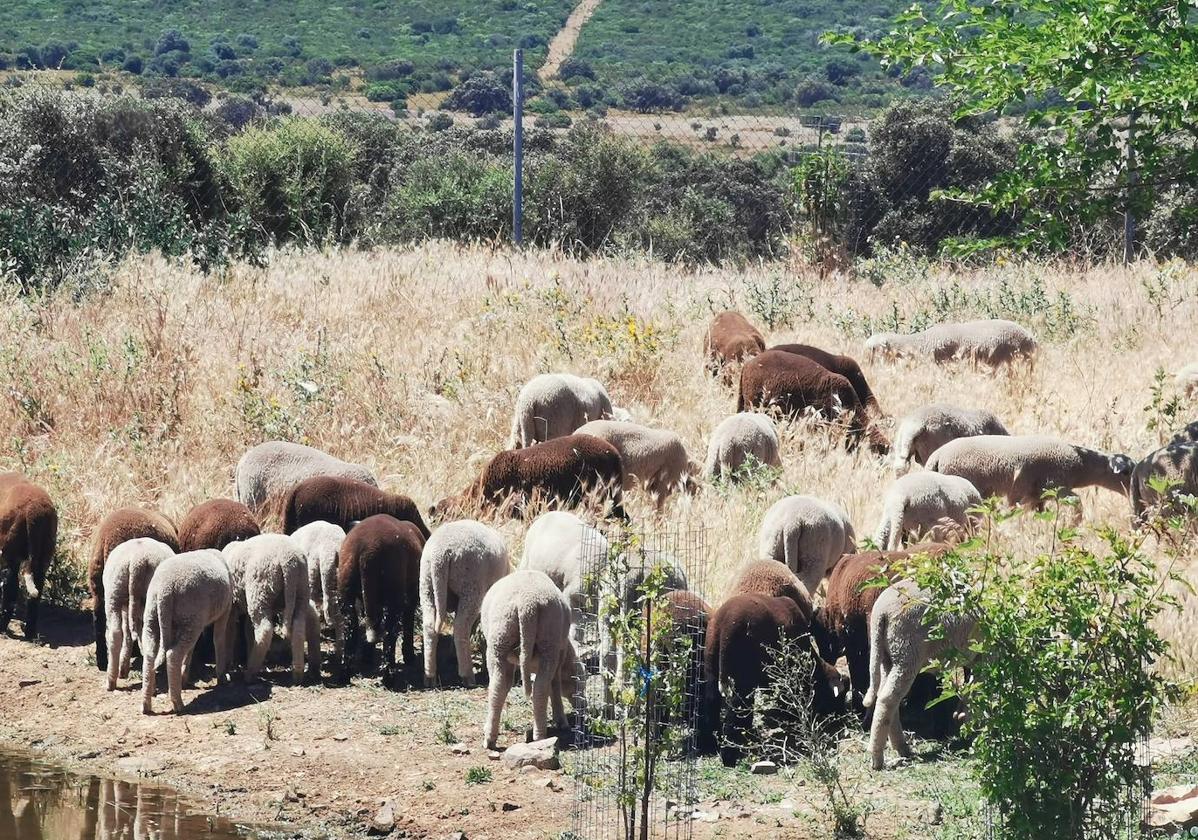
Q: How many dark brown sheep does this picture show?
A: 13